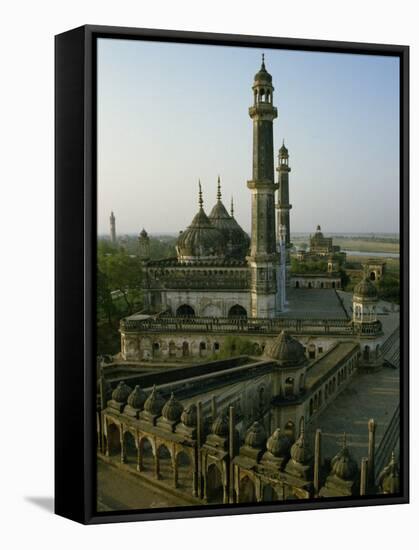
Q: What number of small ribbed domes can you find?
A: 11